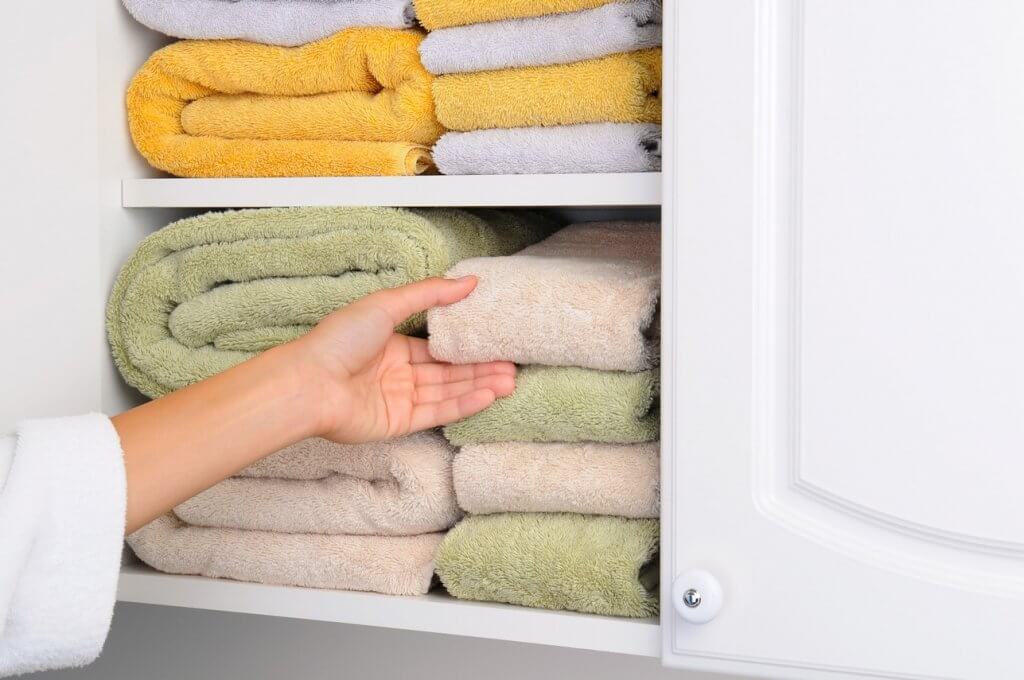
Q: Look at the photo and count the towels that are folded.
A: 12